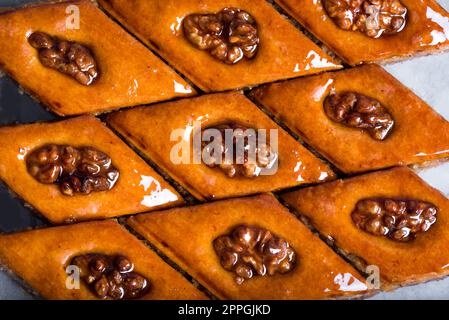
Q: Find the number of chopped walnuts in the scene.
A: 9